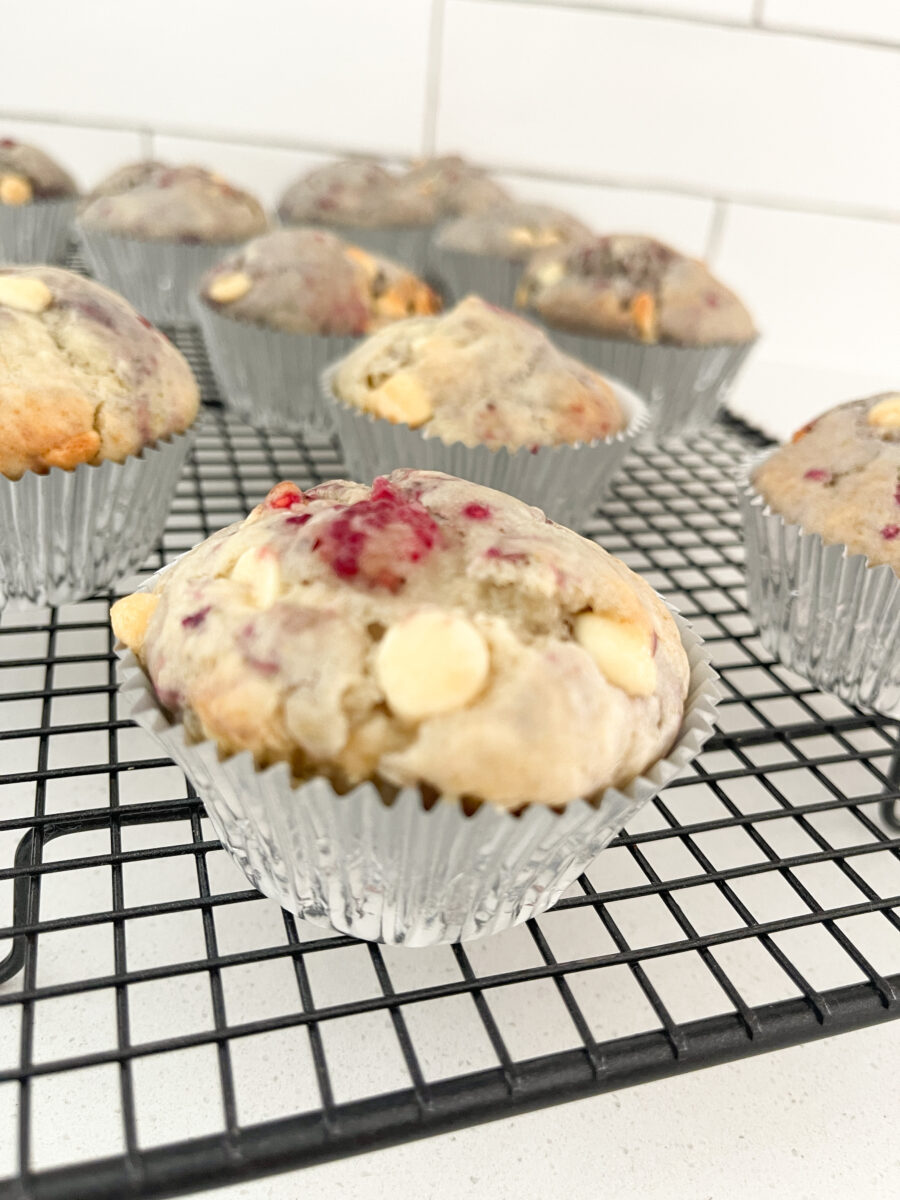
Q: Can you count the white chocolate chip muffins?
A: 11